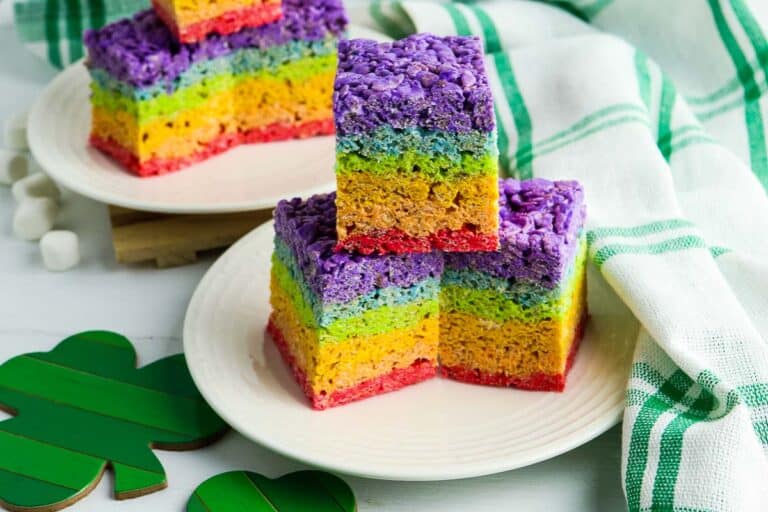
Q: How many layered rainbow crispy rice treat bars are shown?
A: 6